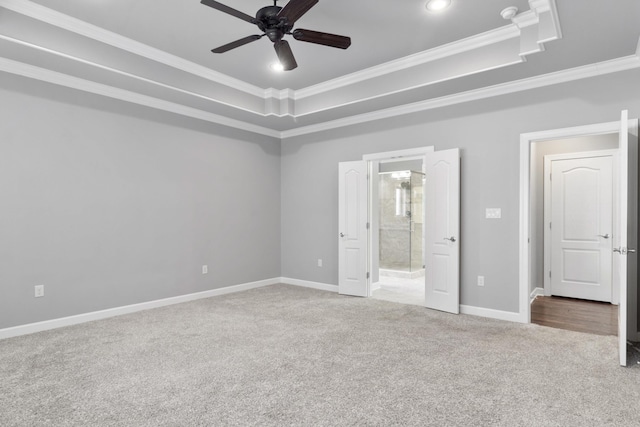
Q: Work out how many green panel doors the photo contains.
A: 0